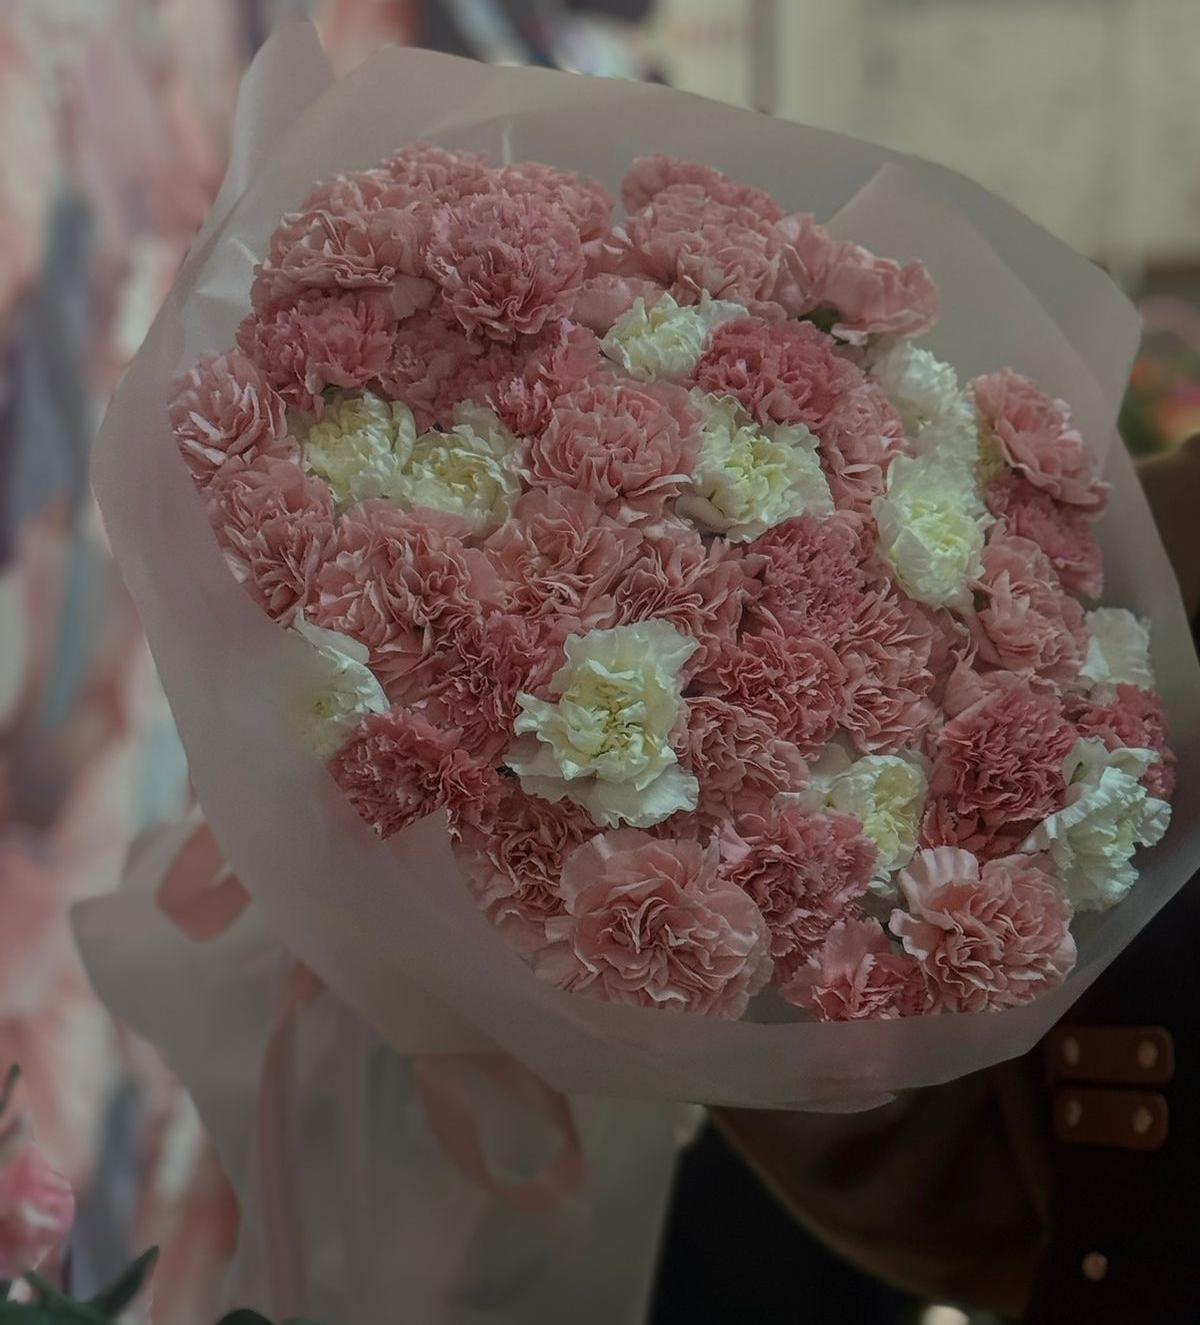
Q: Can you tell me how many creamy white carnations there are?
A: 11